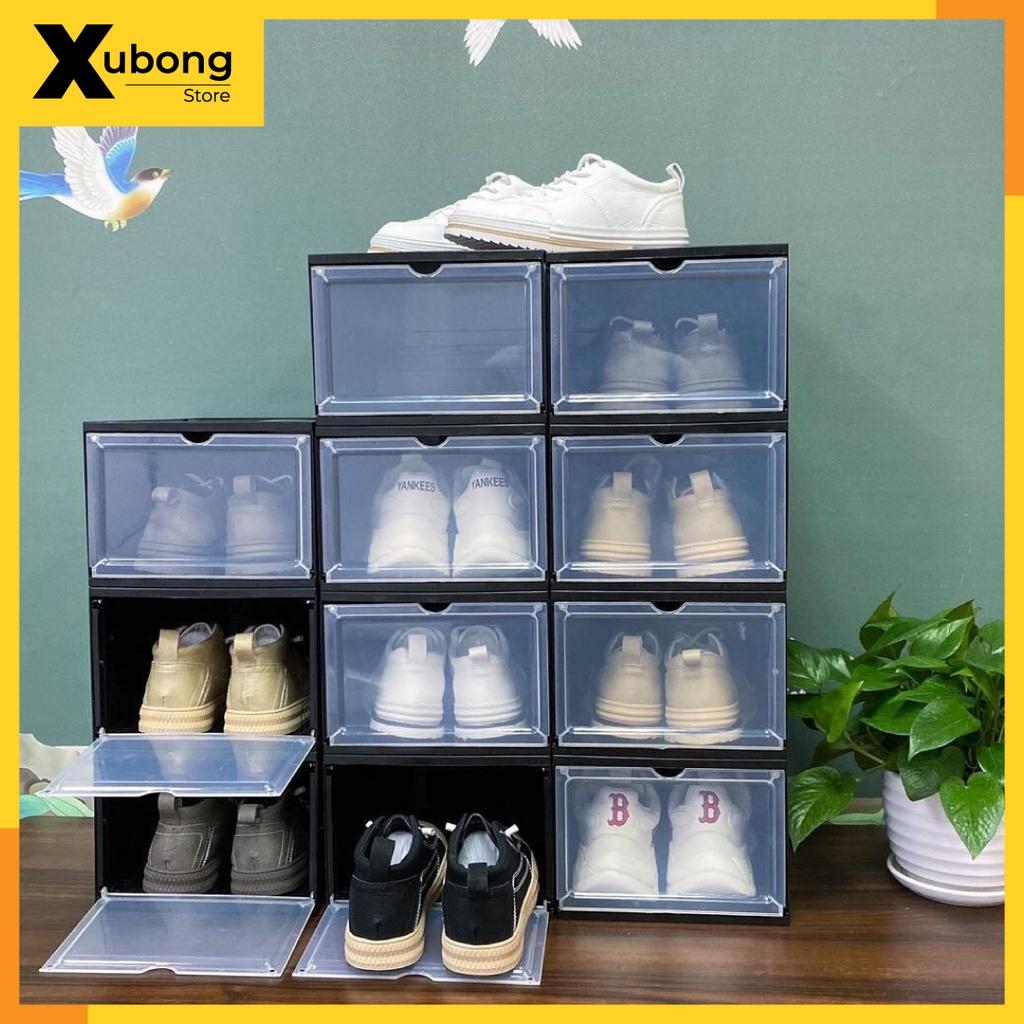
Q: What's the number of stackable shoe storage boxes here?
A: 11